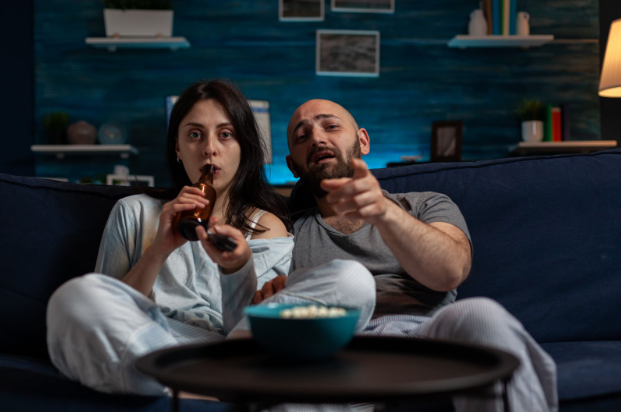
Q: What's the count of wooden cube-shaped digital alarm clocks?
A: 0